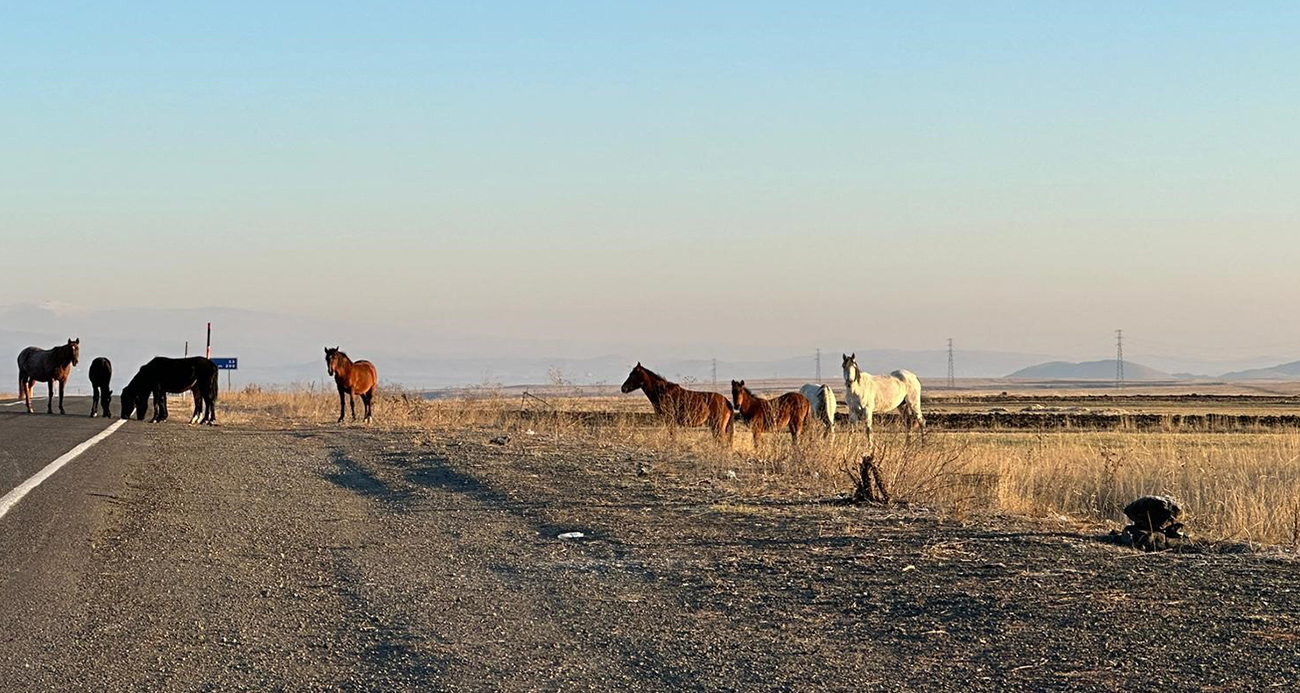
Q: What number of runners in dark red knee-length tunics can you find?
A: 0